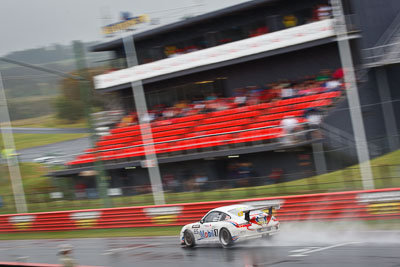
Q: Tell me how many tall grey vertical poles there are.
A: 3